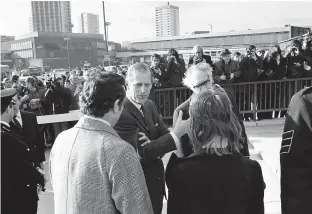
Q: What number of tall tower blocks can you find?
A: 3